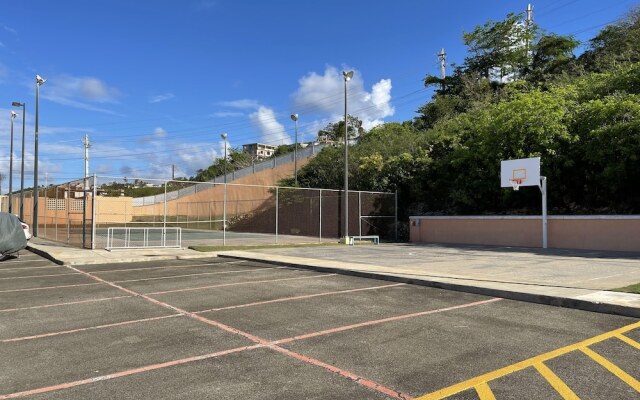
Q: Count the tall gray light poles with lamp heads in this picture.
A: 6